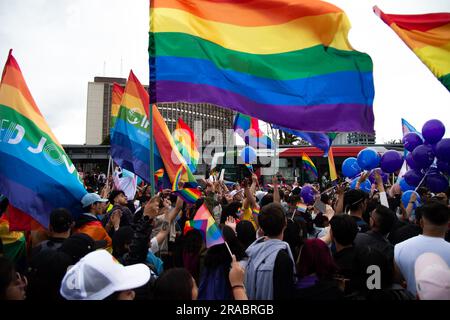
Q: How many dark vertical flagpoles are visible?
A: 1